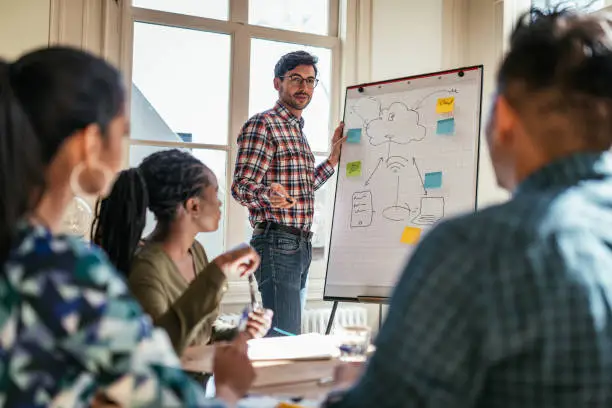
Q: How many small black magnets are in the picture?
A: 2